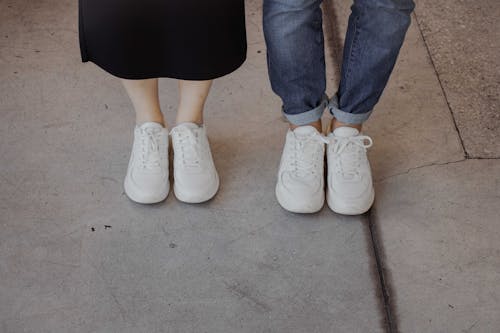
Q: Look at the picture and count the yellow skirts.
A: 0